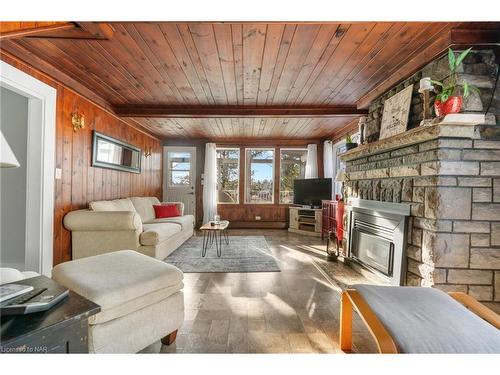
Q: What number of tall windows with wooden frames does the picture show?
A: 3